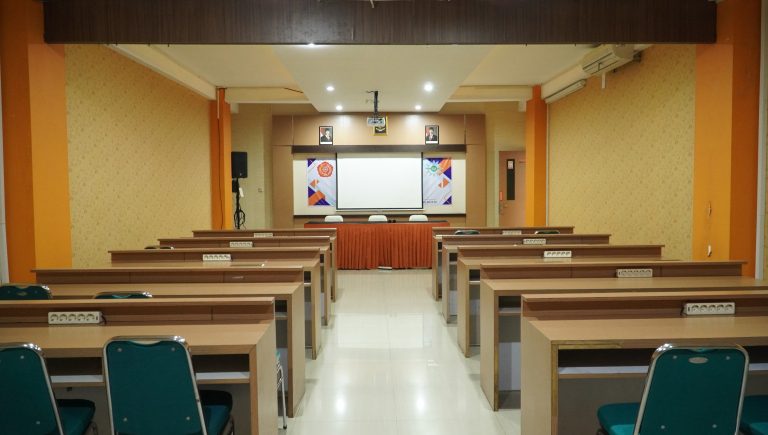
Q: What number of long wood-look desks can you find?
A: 10